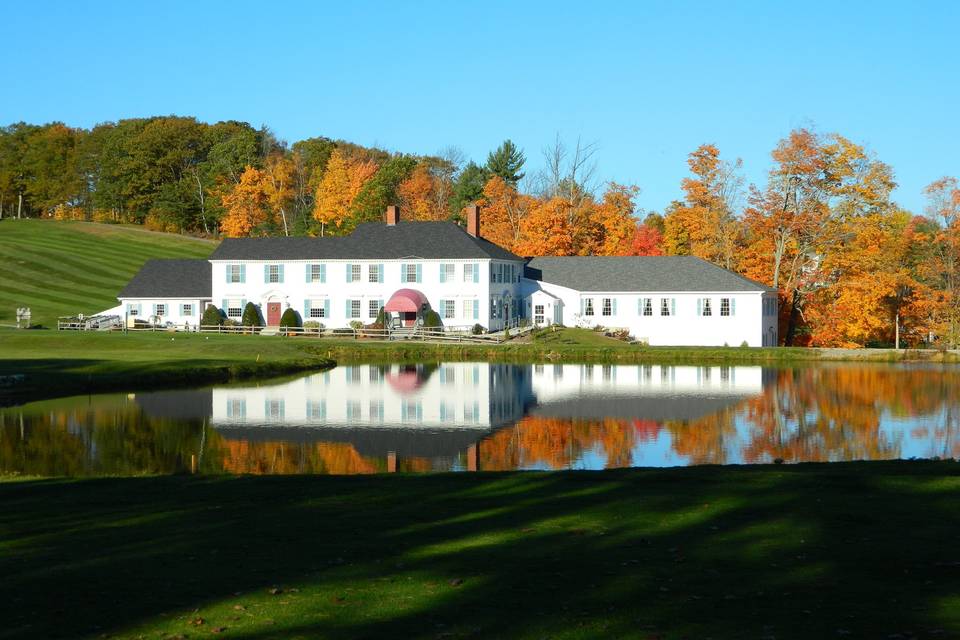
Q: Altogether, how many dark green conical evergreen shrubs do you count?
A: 5